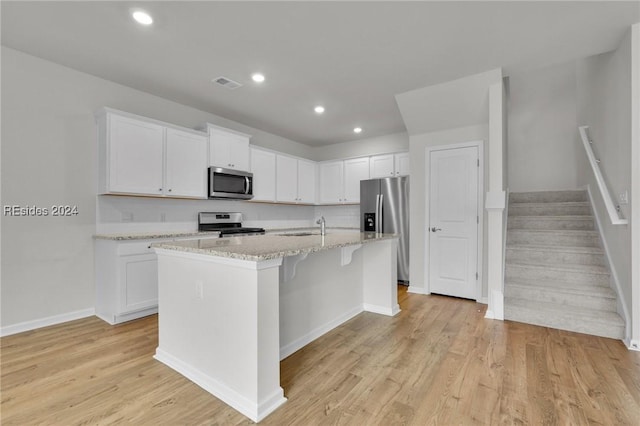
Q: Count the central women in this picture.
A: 0